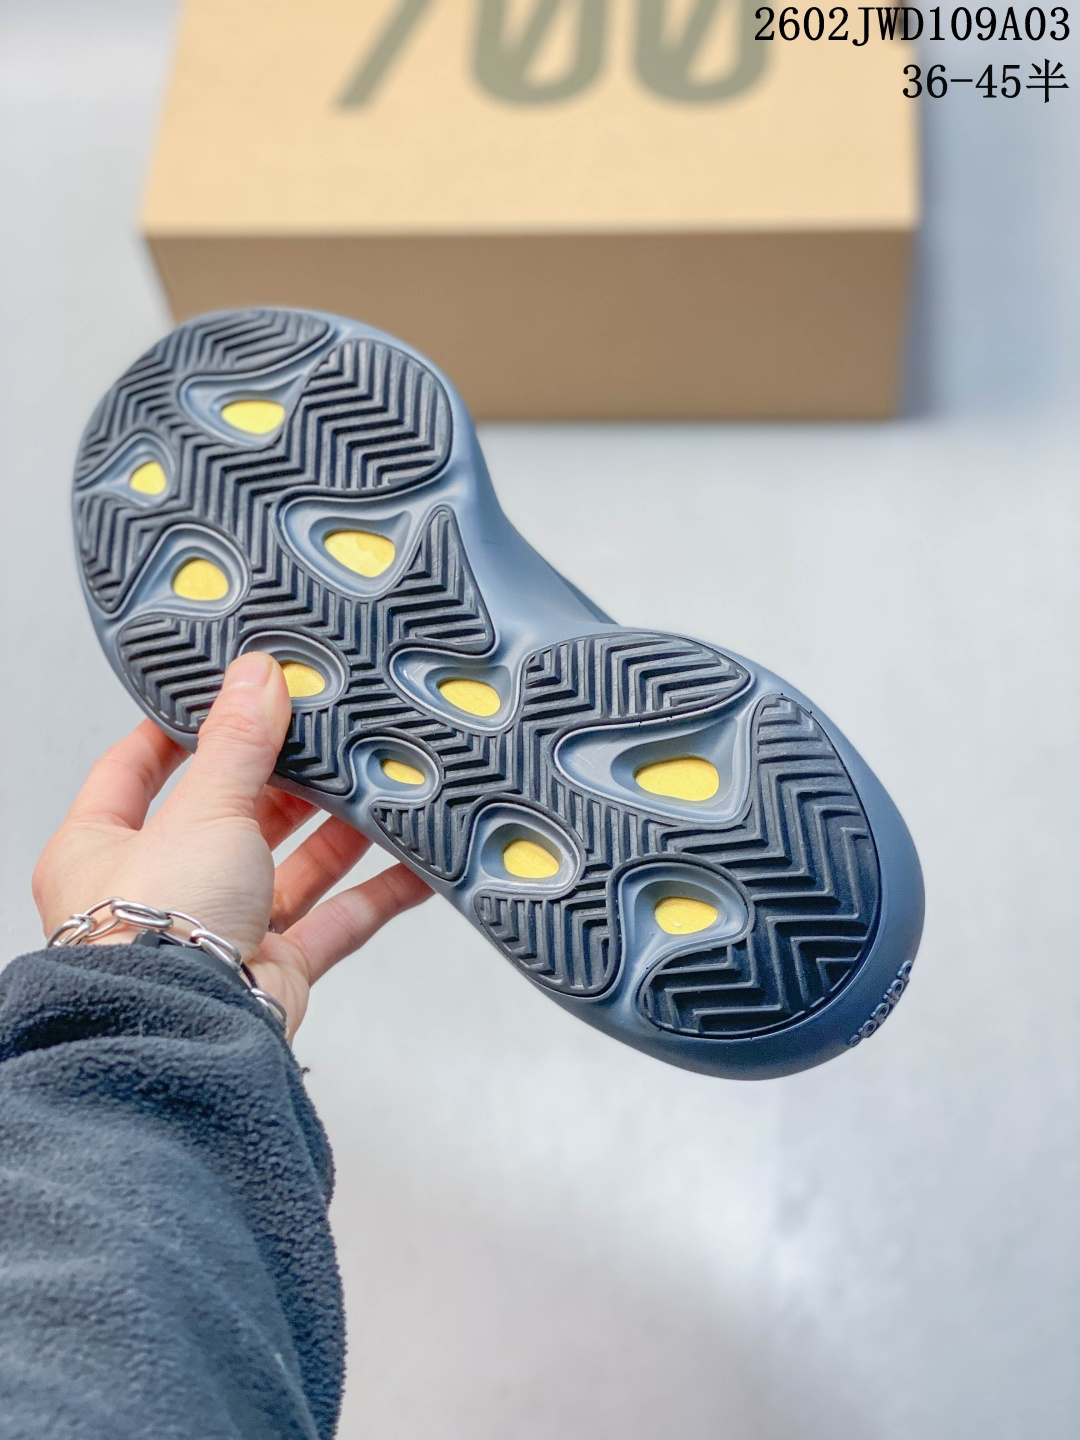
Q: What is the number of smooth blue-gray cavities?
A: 10